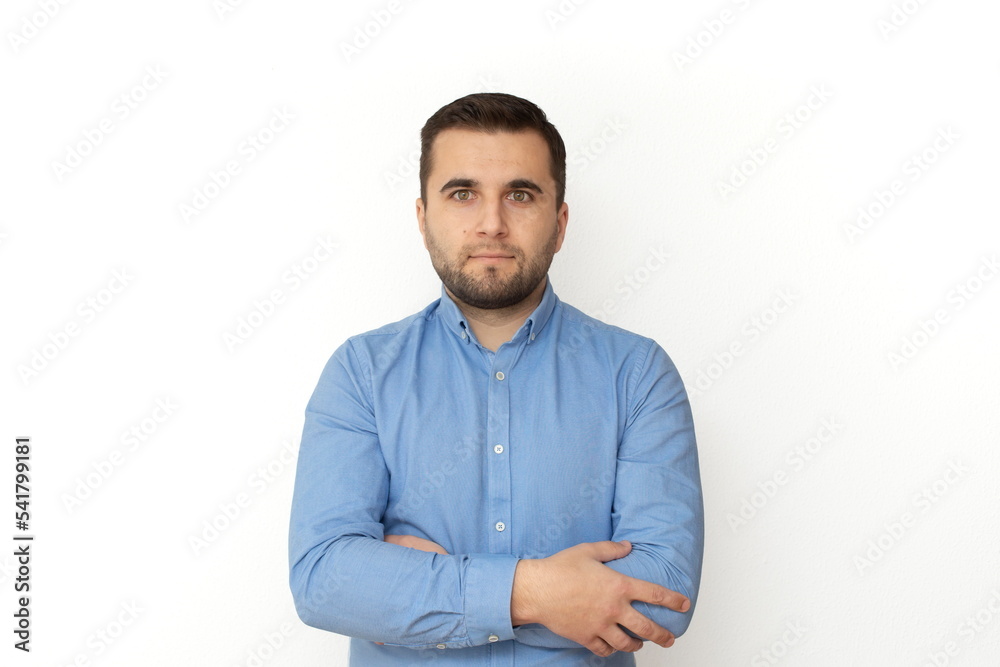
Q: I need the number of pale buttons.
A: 7